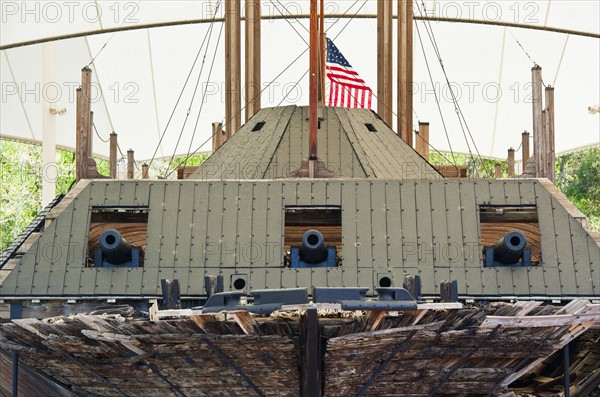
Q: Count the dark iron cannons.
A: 3